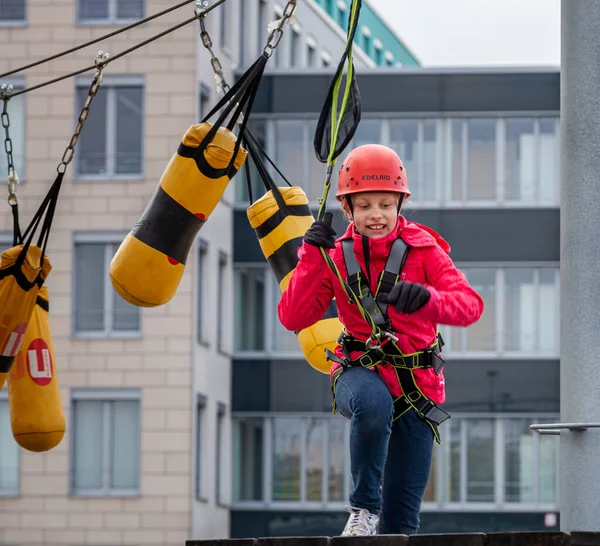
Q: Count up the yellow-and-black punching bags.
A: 4